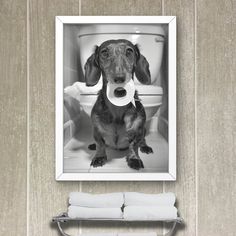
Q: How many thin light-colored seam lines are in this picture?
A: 4